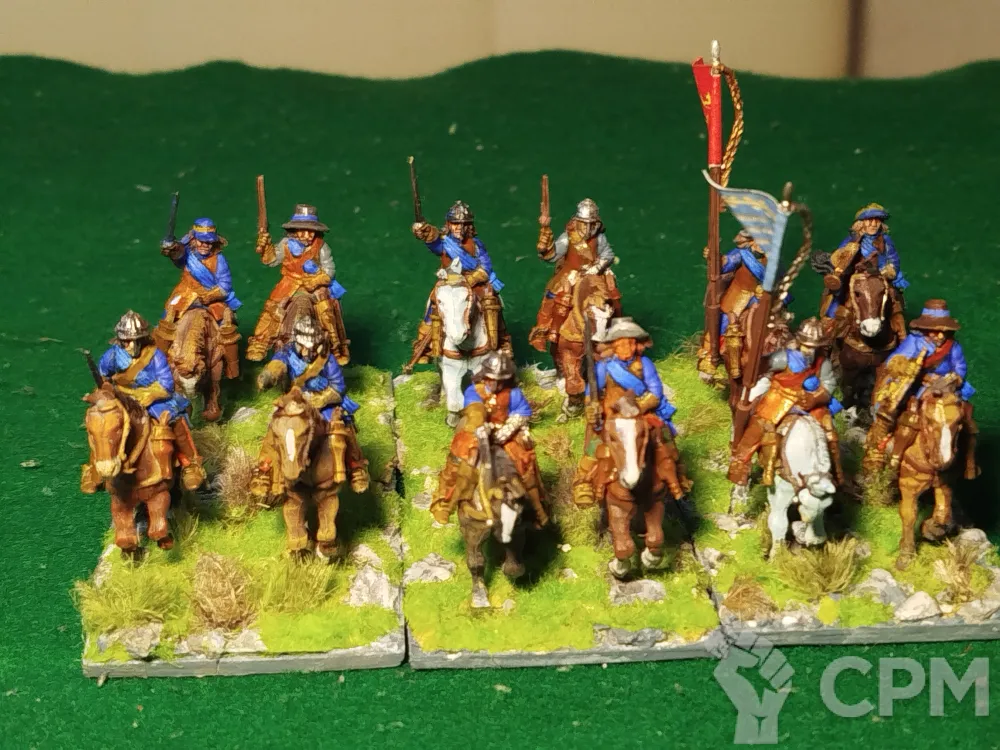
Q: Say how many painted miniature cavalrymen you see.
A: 12